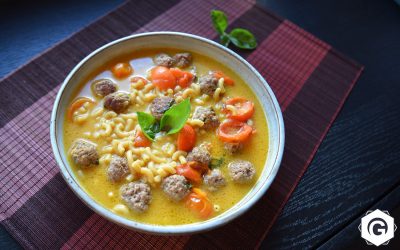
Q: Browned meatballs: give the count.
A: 15